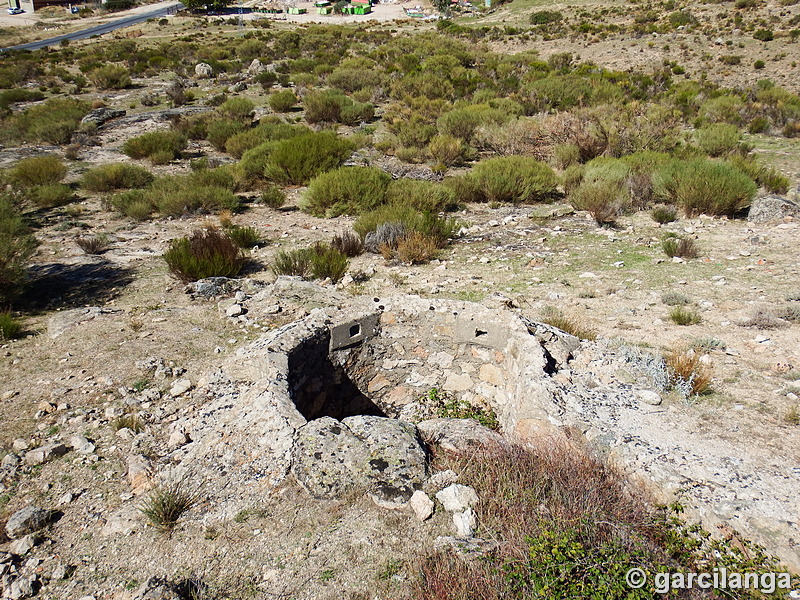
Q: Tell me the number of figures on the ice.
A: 0